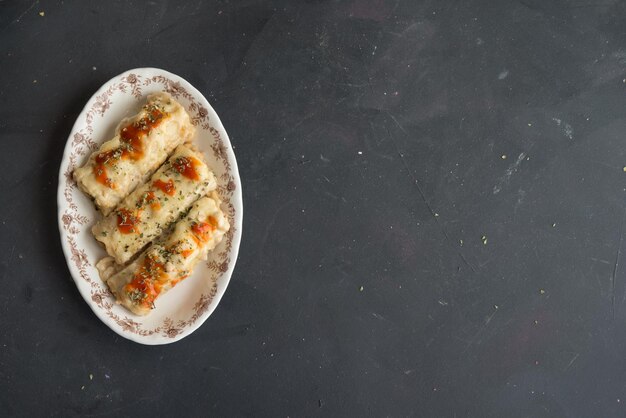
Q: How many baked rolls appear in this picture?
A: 3